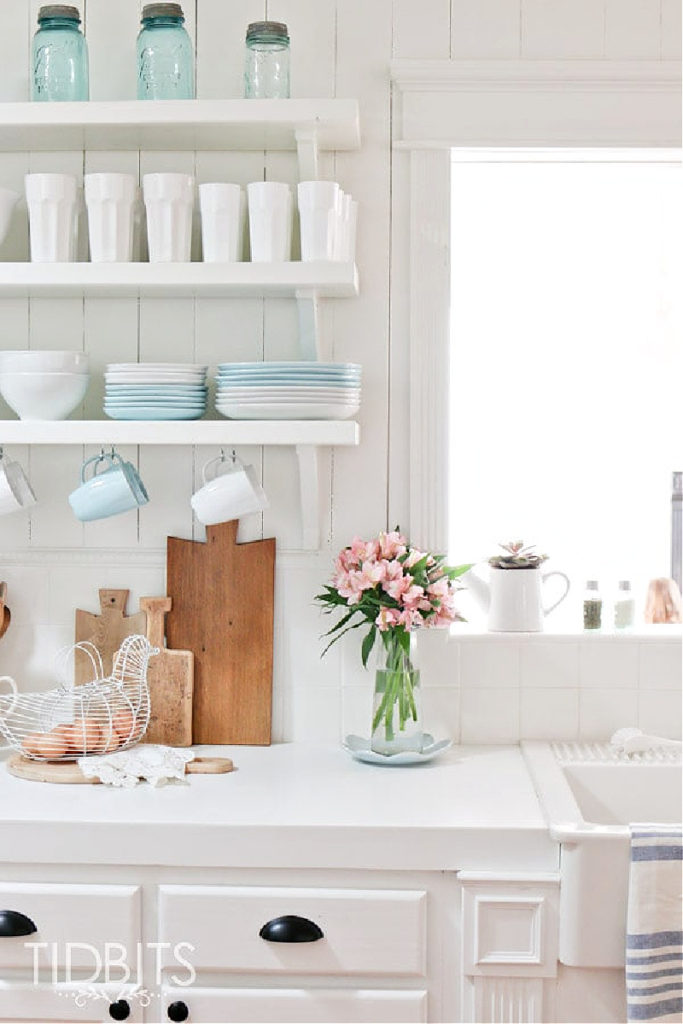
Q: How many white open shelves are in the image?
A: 3